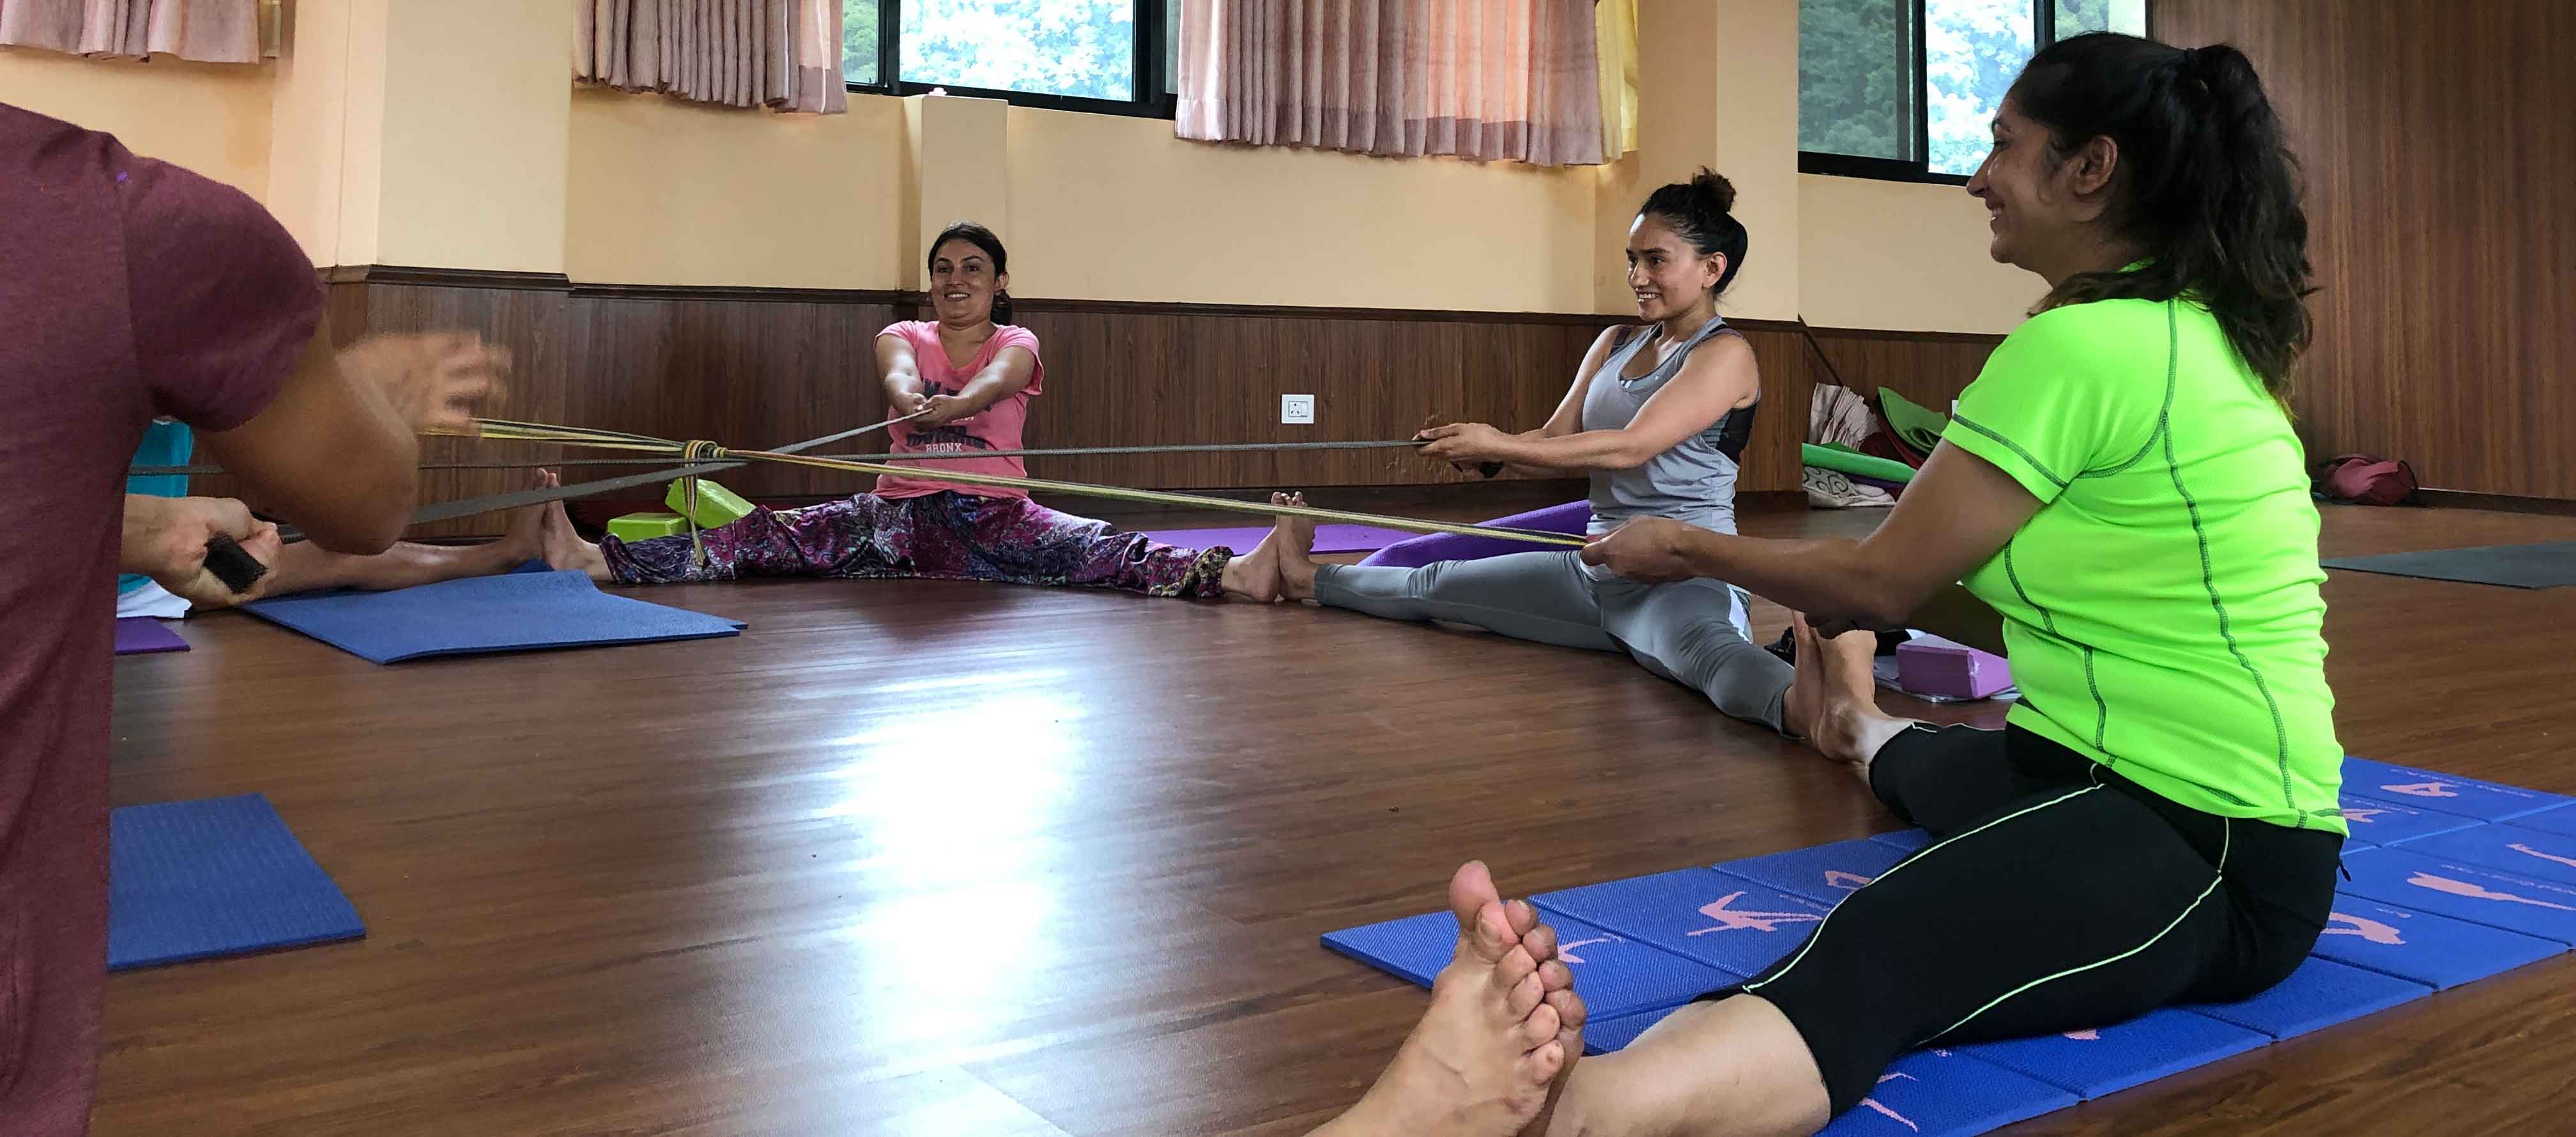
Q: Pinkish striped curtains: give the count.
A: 3